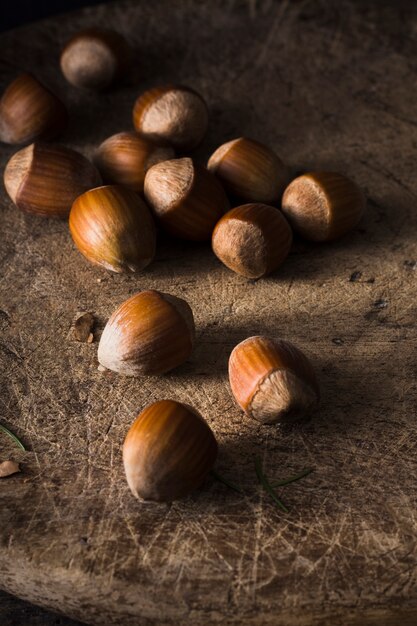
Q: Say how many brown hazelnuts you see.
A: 13